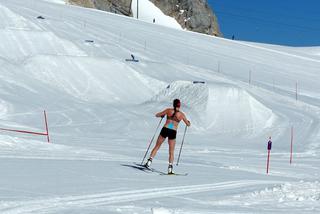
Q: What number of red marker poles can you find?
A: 3